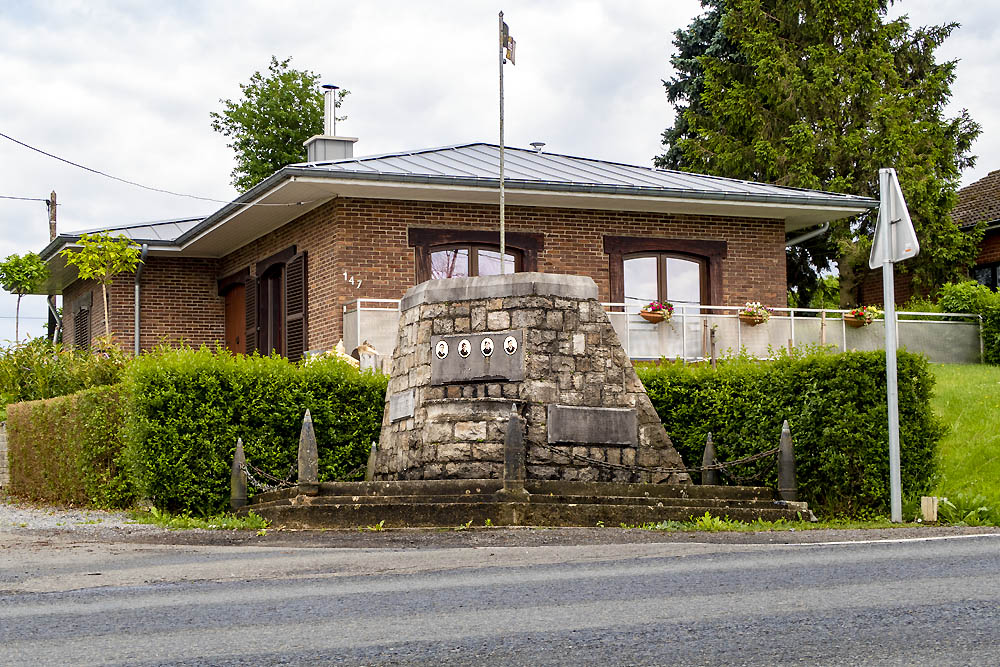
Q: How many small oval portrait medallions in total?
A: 4